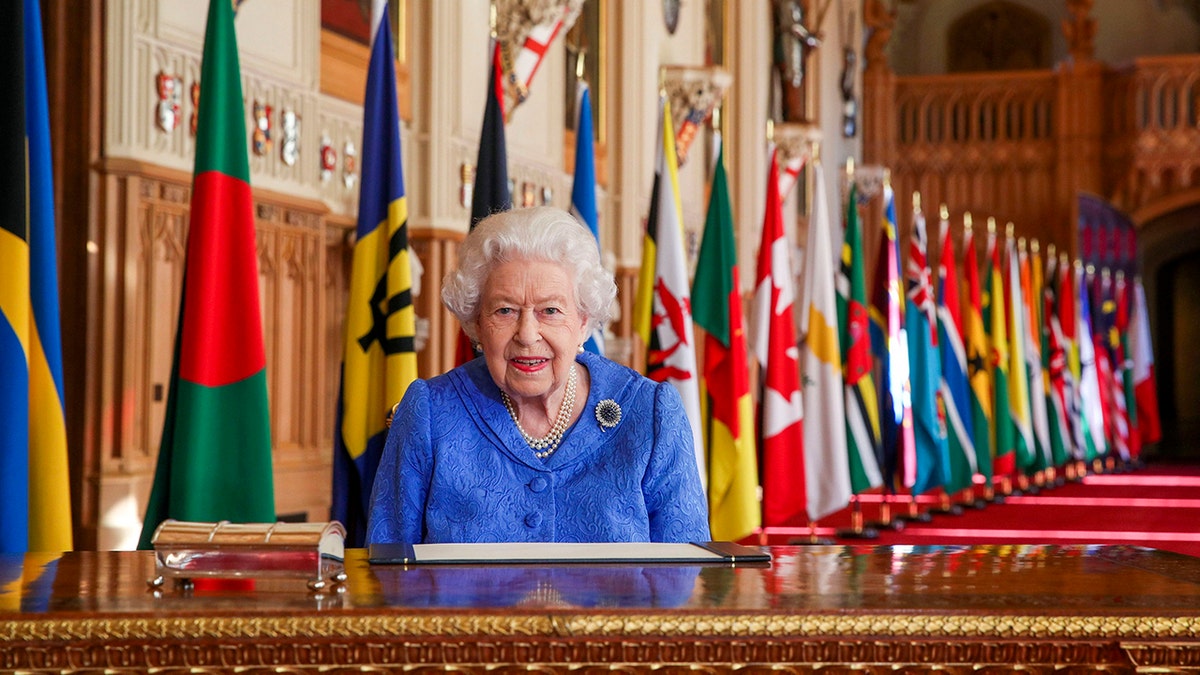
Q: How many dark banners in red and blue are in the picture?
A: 1